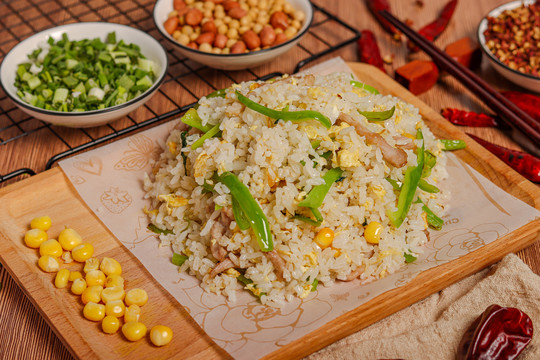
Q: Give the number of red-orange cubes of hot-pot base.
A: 2